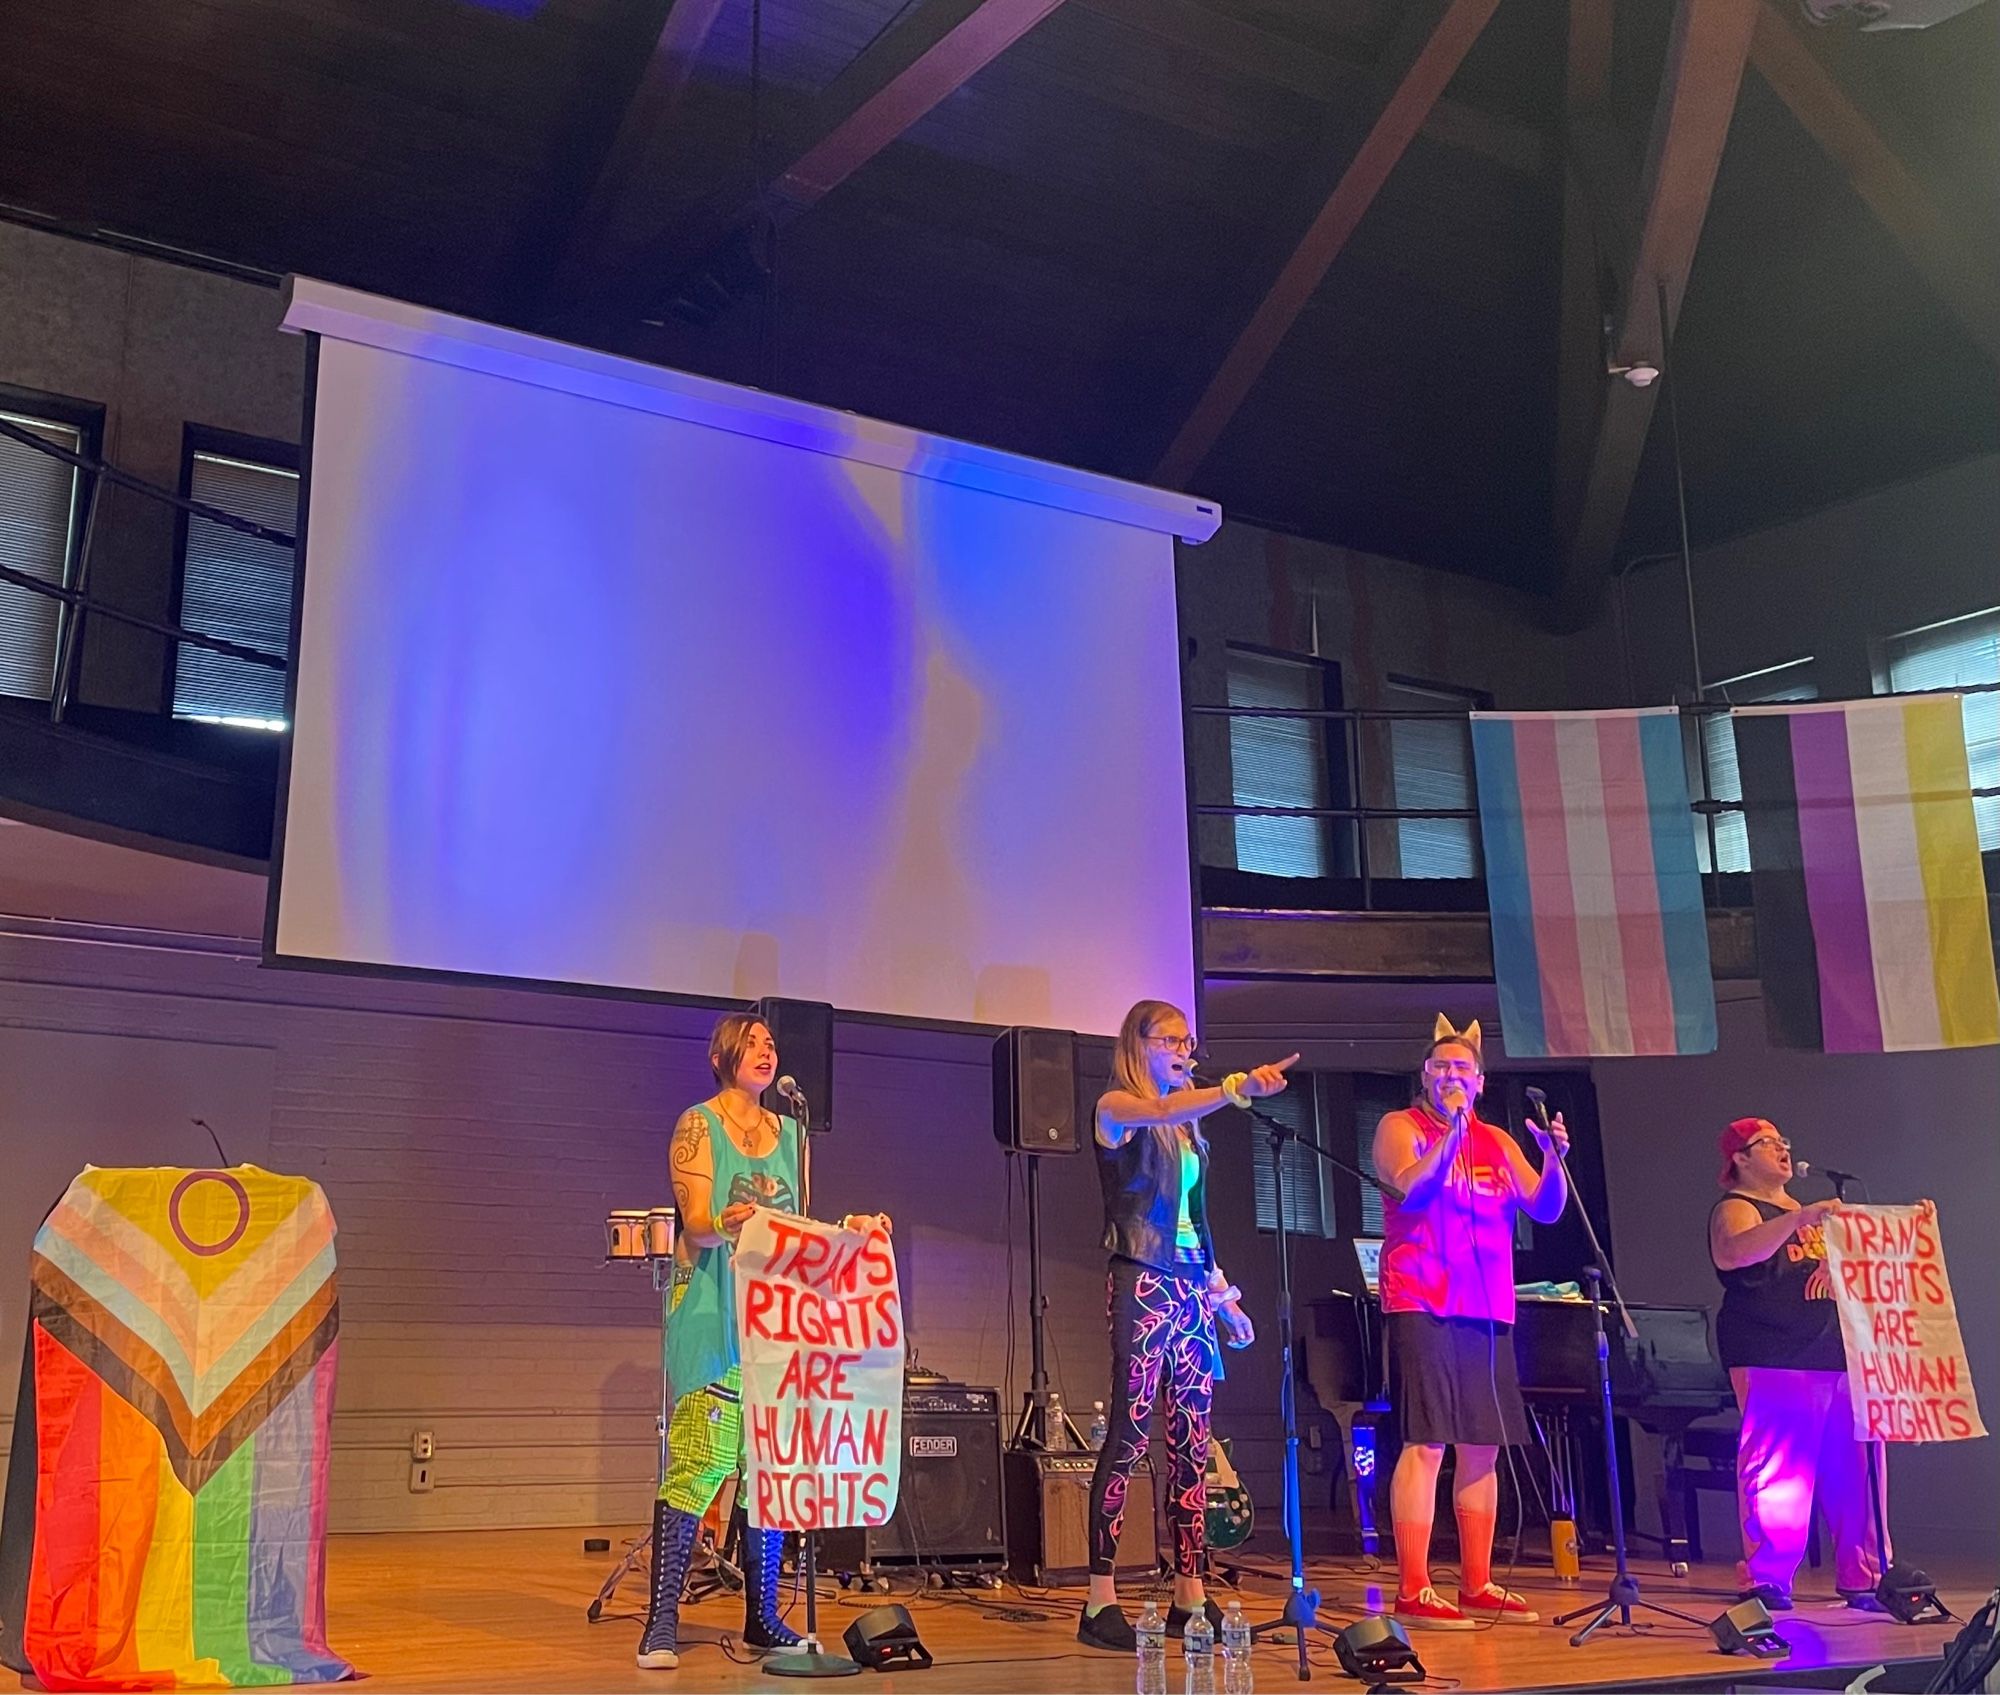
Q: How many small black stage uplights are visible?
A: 4